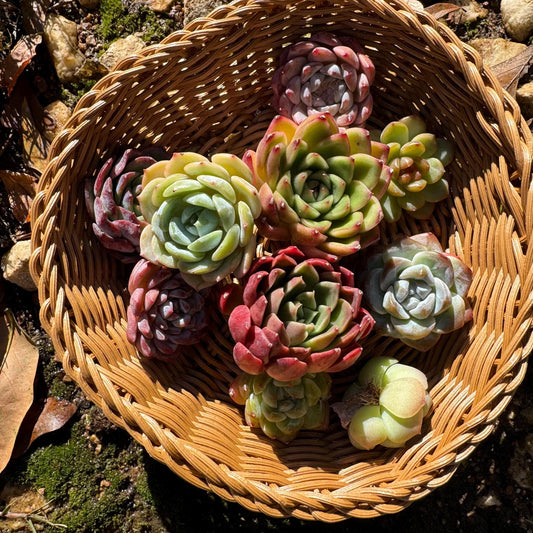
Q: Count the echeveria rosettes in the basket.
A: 10